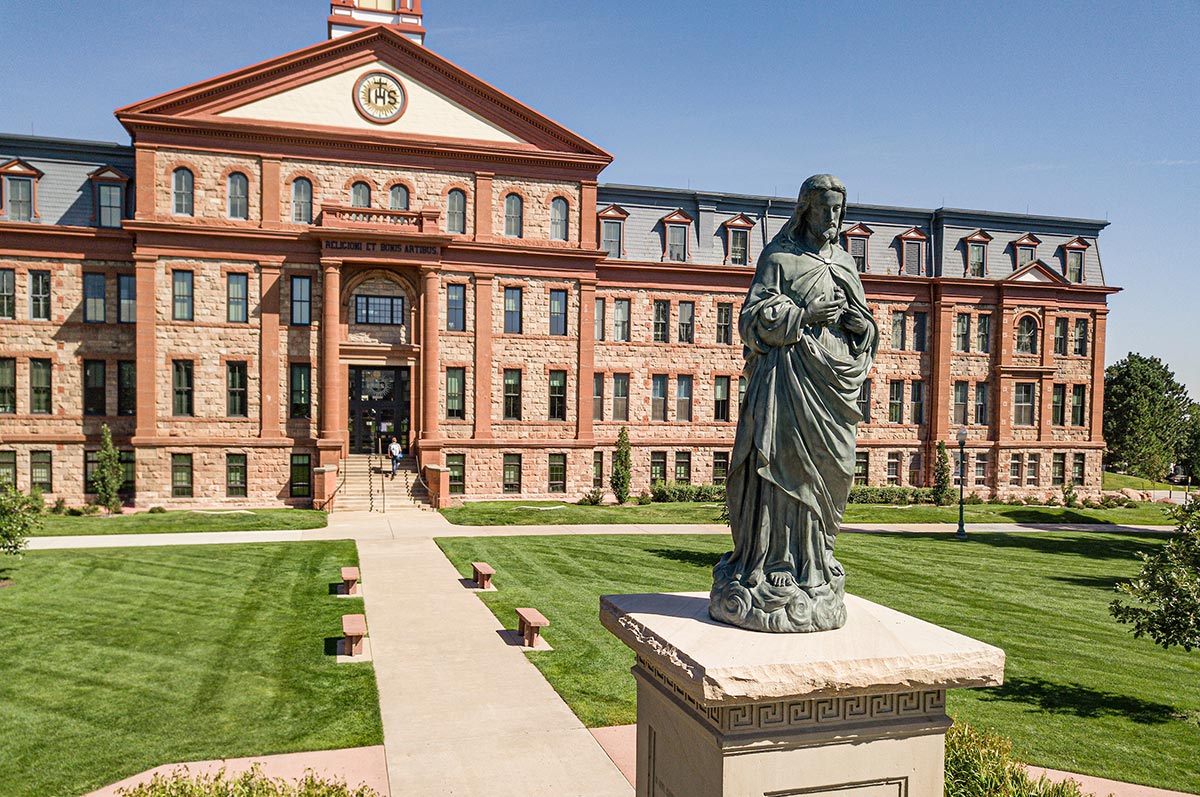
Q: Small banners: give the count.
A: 0